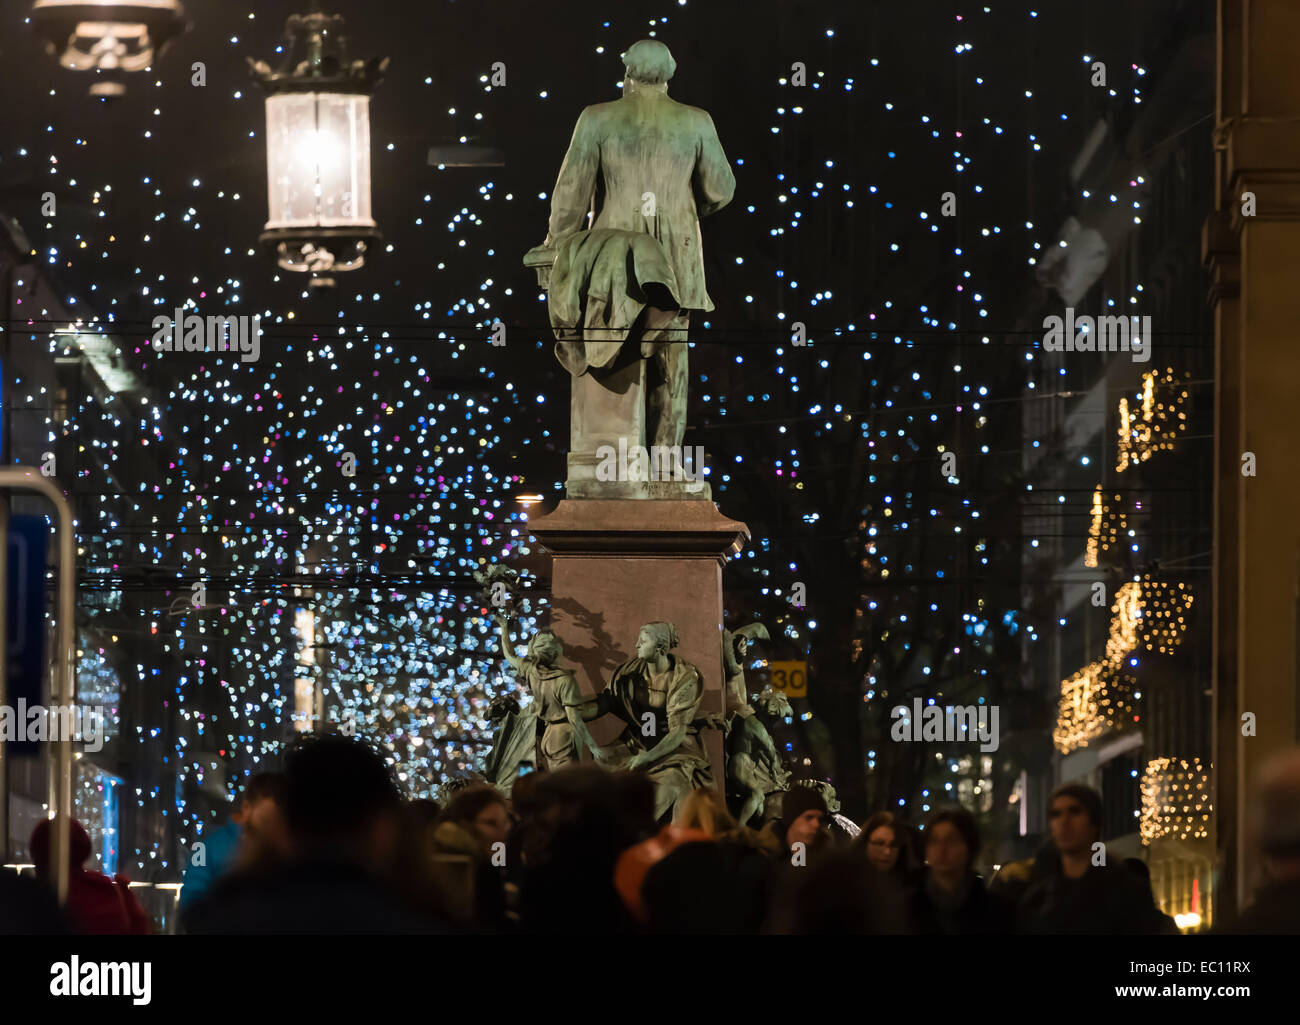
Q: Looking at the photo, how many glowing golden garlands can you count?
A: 5